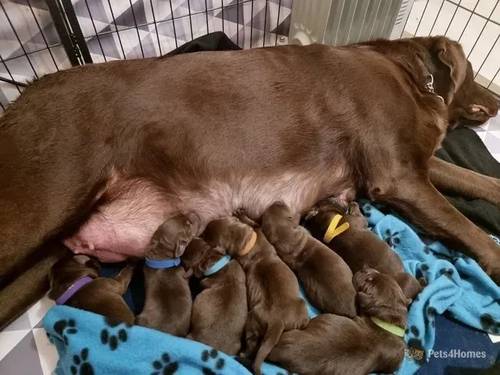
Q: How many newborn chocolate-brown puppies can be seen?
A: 7